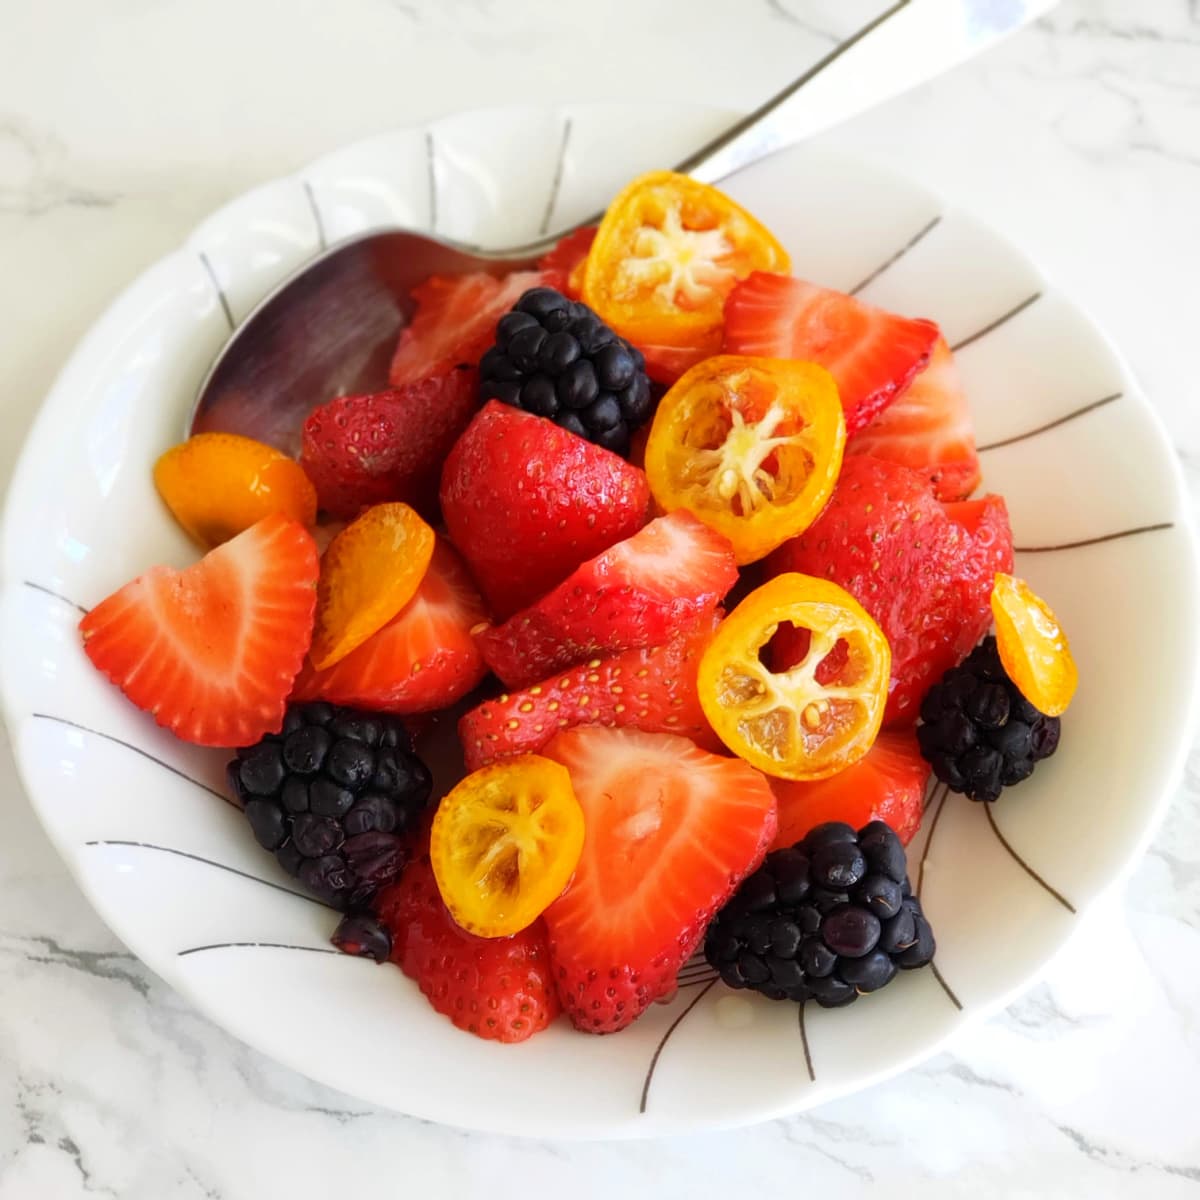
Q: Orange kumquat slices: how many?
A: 7